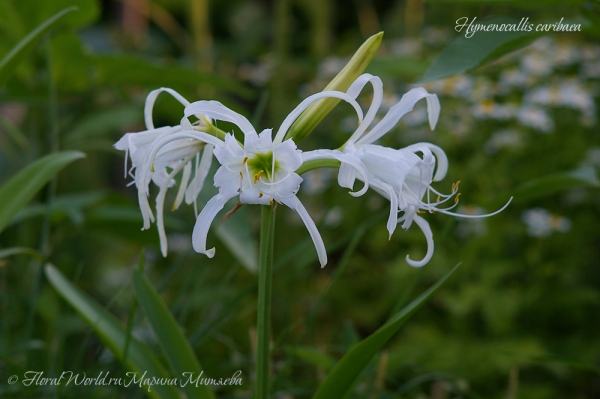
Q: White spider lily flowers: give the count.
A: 3